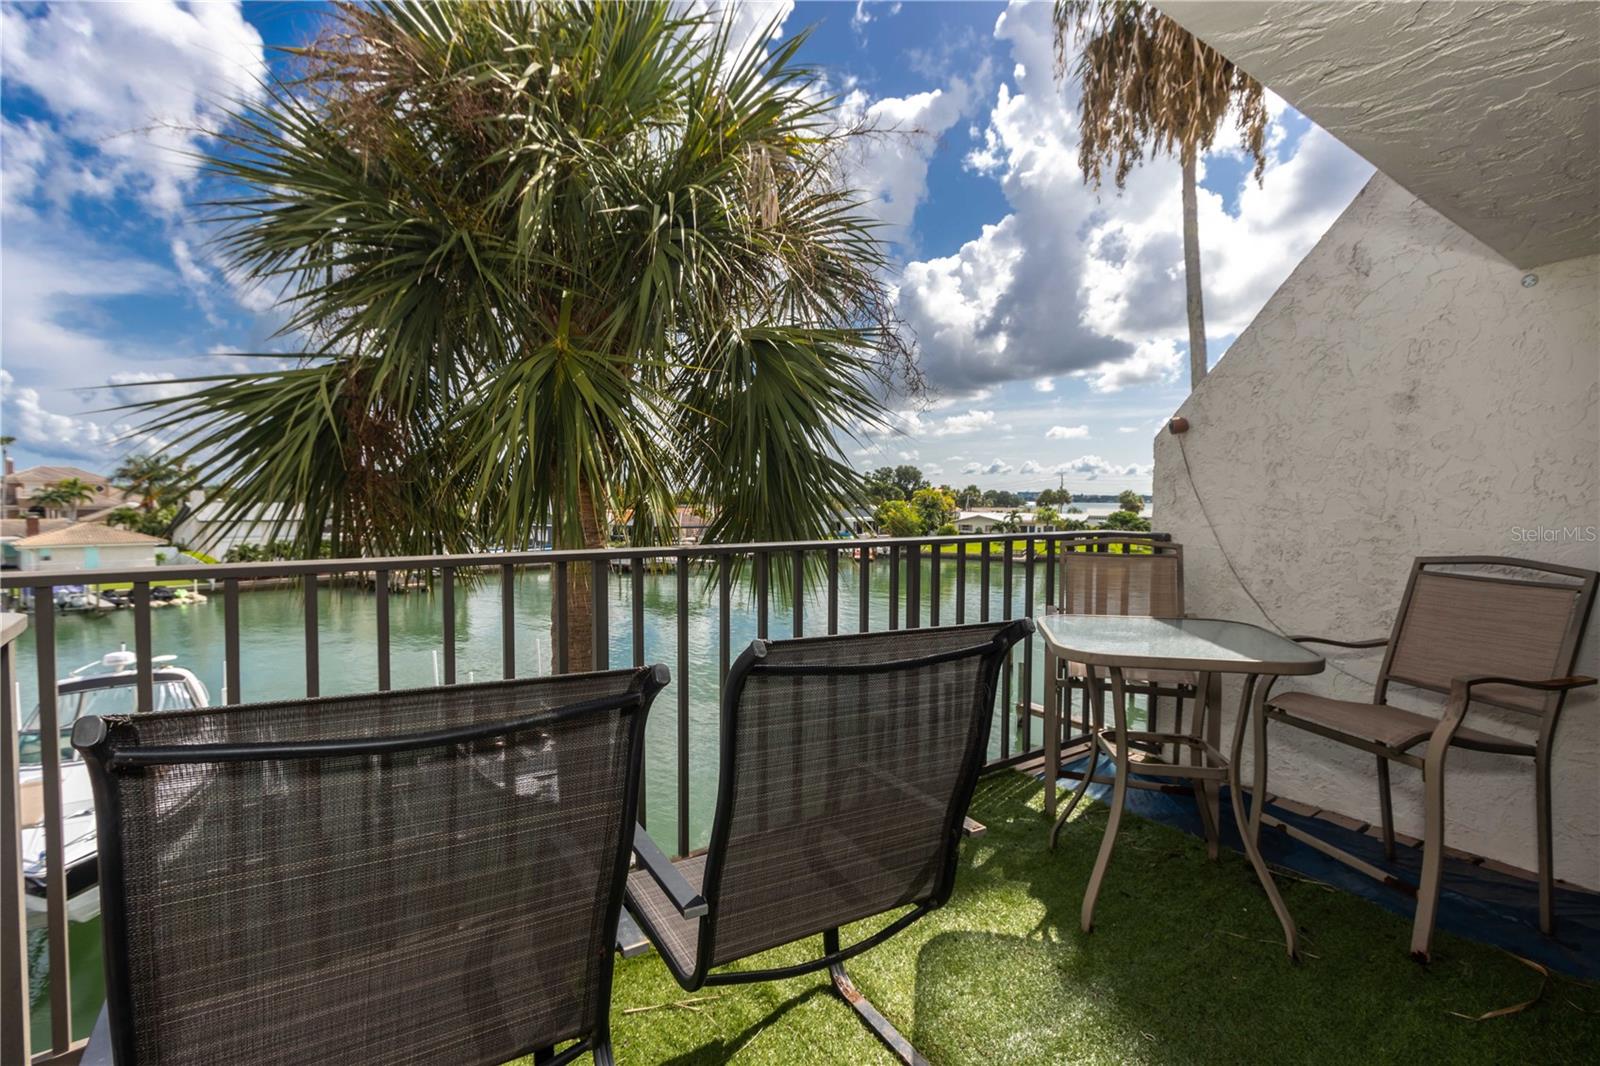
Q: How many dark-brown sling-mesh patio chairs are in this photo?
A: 2